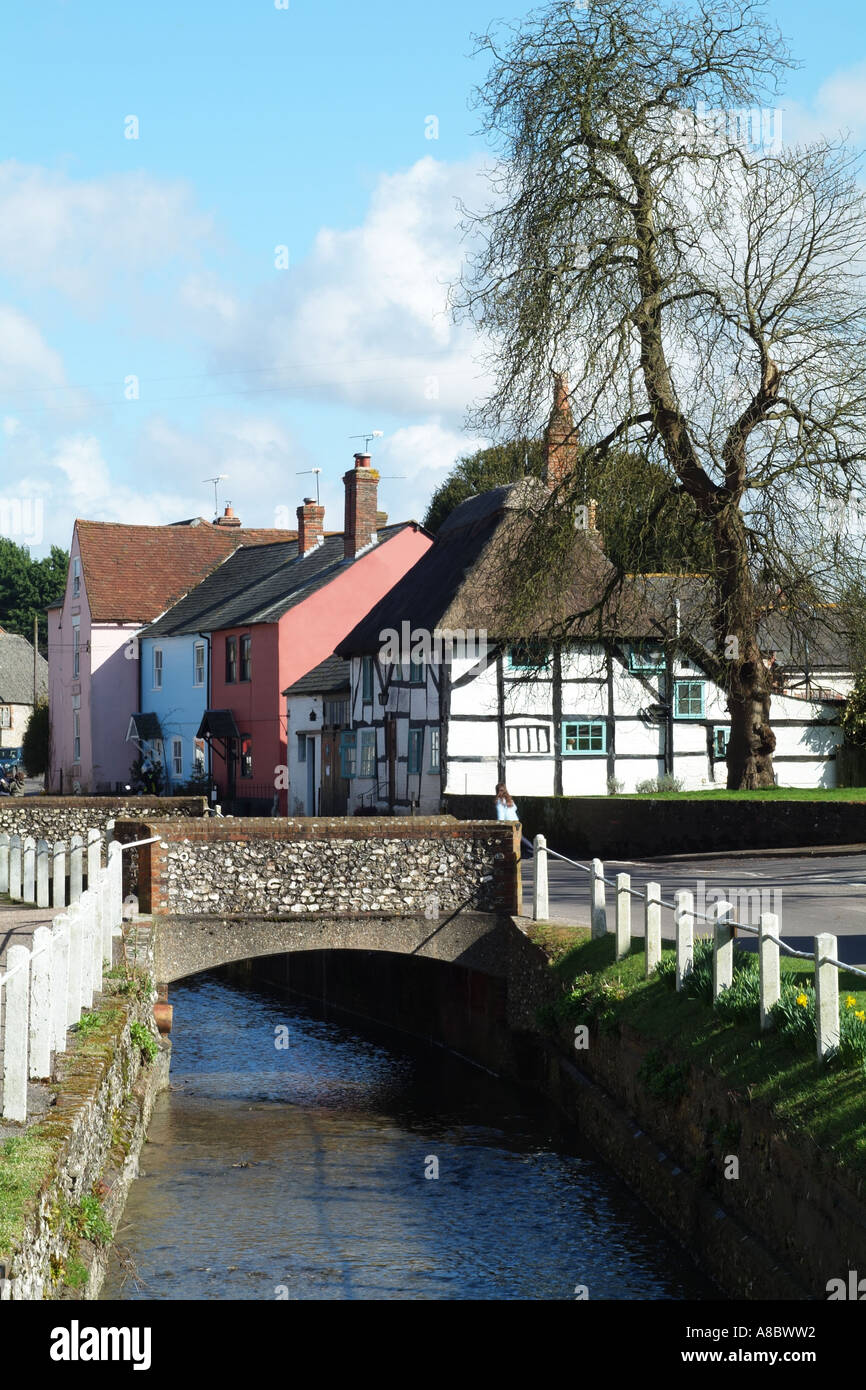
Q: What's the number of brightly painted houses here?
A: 3